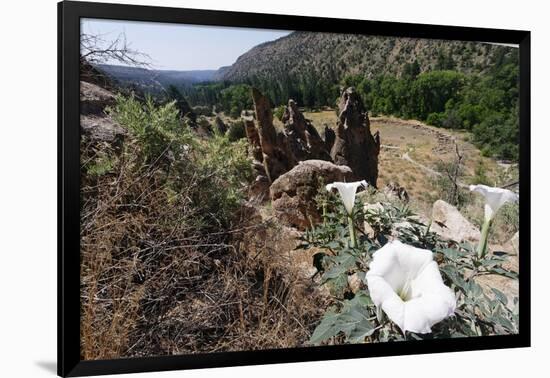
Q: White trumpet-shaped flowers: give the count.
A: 3